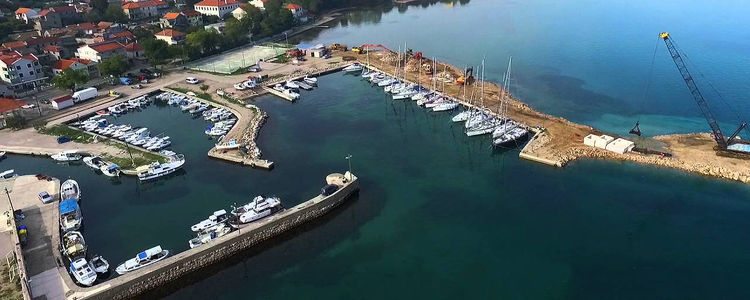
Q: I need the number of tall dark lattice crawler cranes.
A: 1